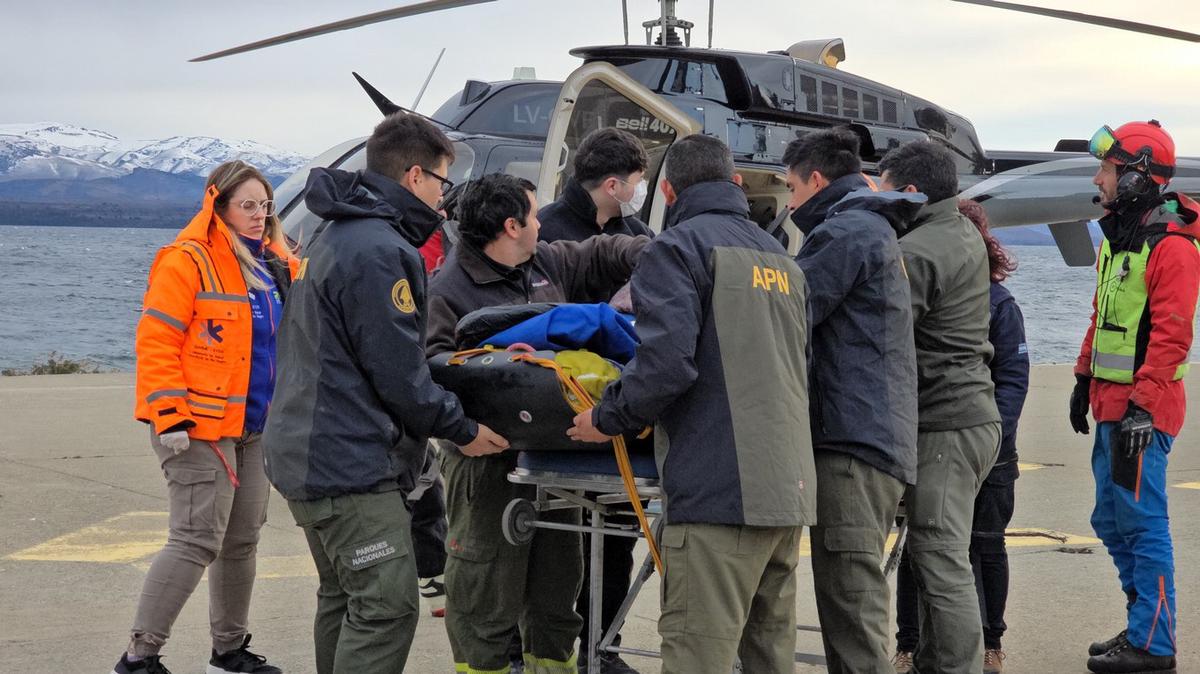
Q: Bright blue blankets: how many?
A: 1